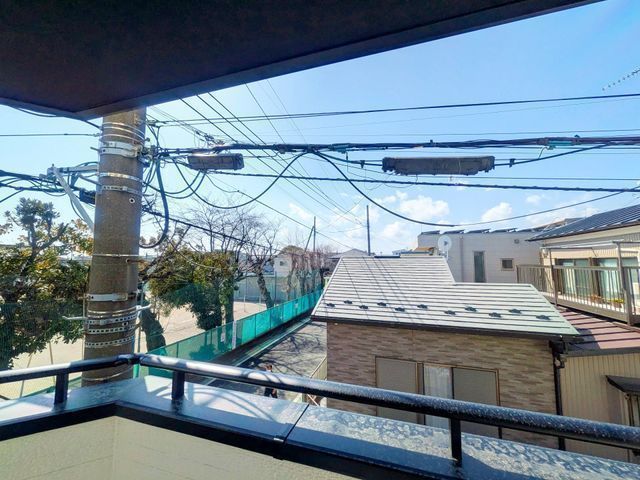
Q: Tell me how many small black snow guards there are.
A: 11